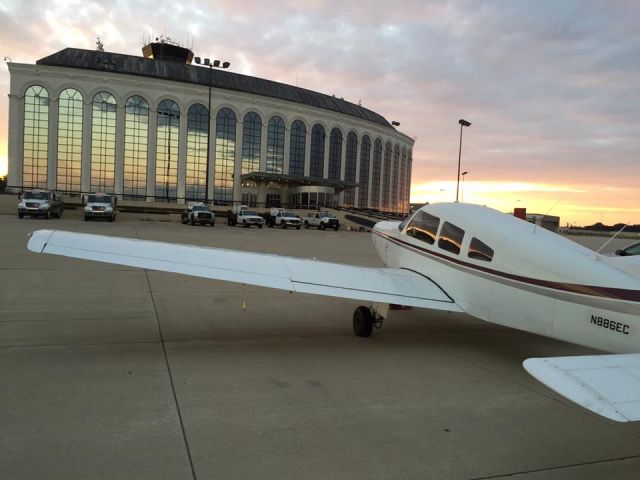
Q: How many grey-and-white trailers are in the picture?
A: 0